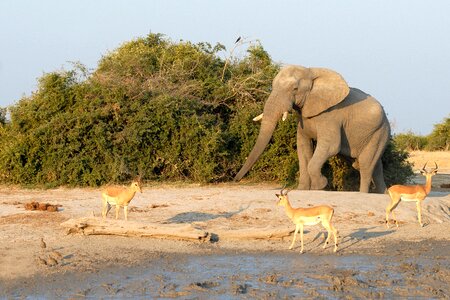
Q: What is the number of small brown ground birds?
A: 4